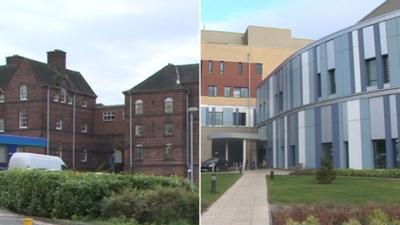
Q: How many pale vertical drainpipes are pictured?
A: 4